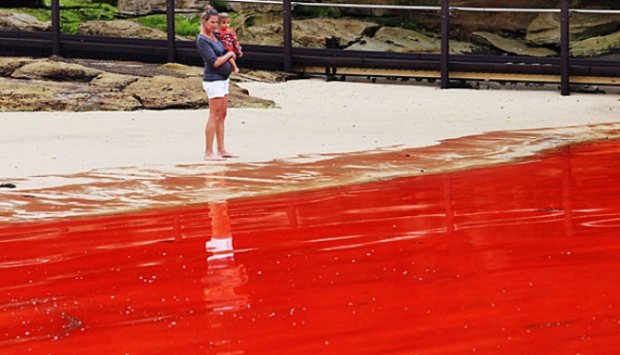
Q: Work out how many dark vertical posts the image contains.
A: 5